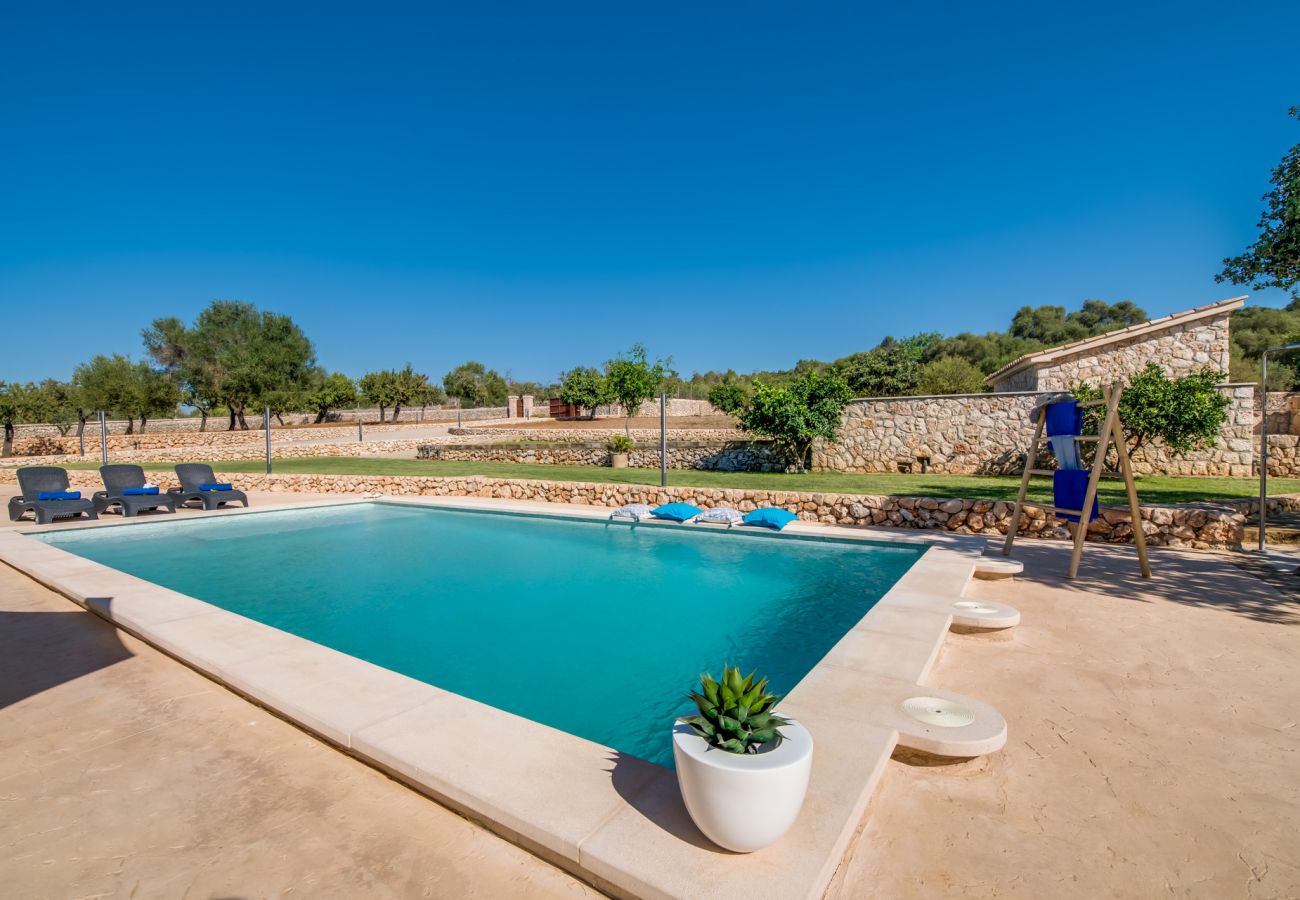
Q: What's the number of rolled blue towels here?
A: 3